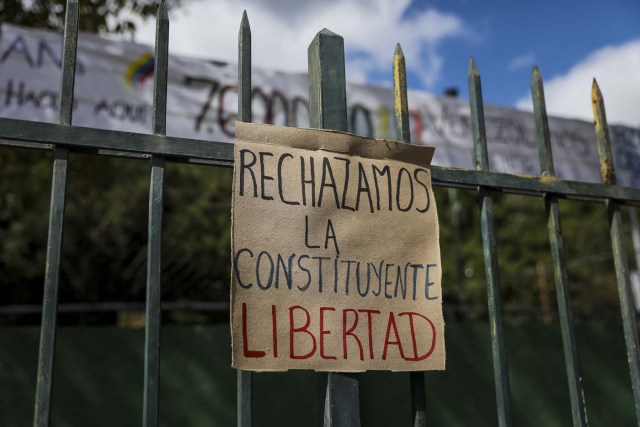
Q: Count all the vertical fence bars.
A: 8